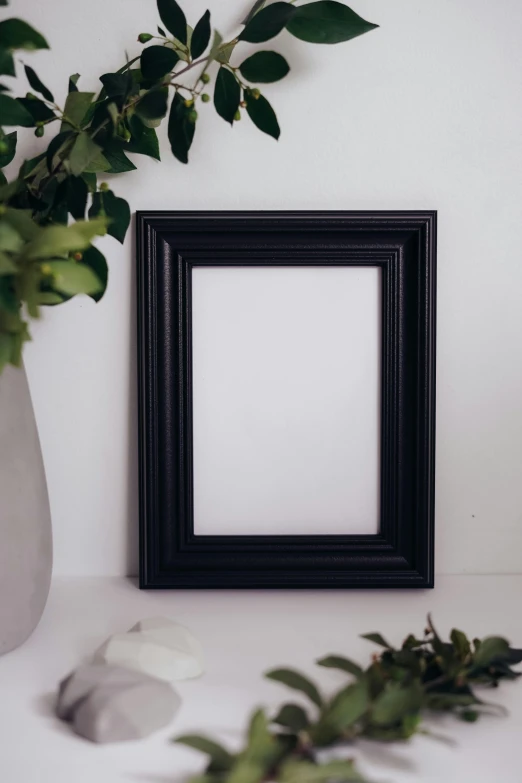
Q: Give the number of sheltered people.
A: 0